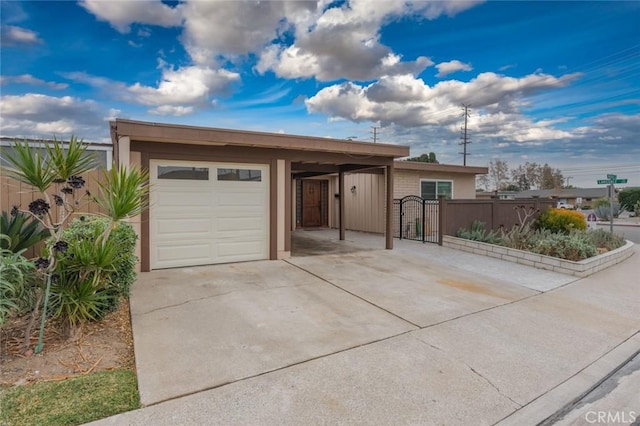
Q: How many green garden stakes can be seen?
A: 1